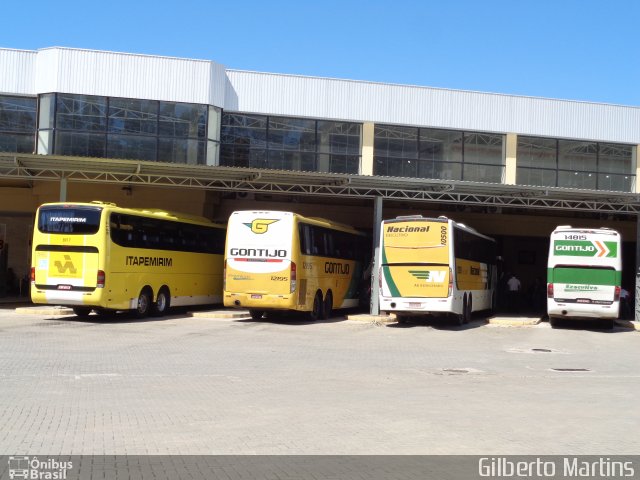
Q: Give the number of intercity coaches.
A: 4